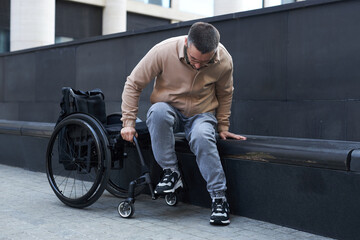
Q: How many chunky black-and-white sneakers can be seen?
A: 2